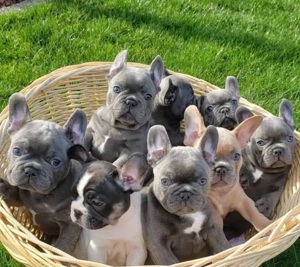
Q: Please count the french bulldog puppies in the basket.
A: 8